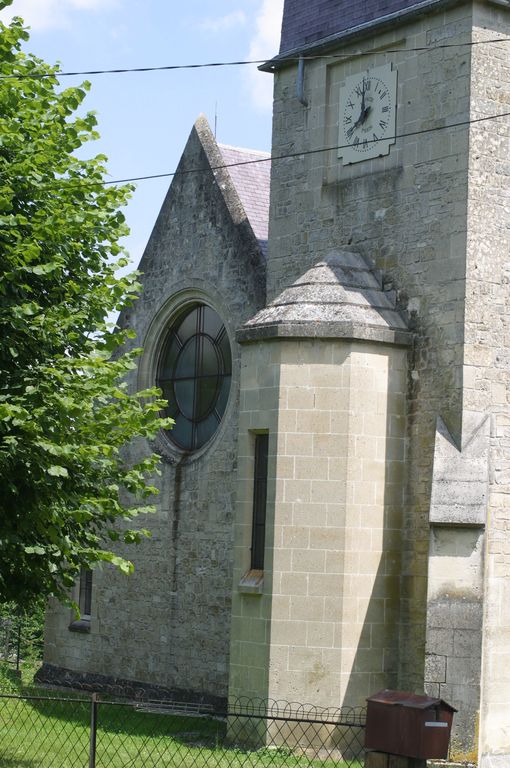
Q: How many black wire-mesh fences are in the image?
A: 1